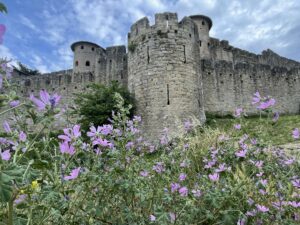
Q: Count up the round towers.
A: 3